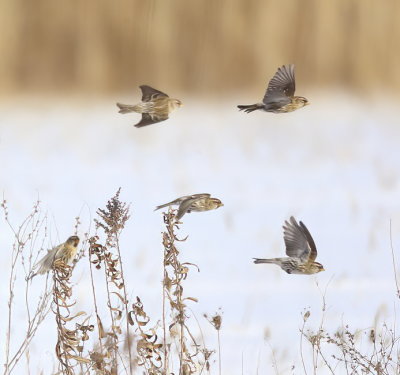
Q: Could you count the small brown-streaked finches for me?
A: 5